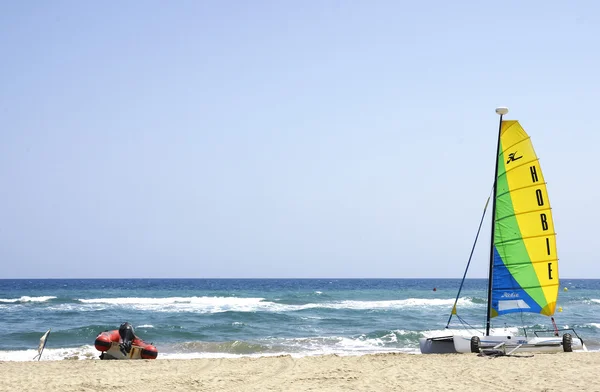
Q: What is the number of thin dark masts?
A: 1